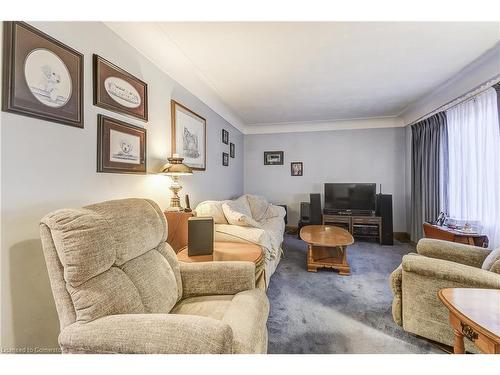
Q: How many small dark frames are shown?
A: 5